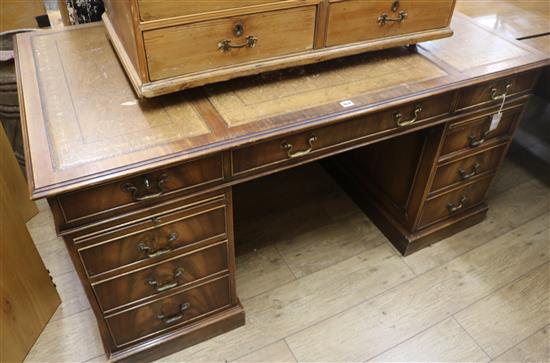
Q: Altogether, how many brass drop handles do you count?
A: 12